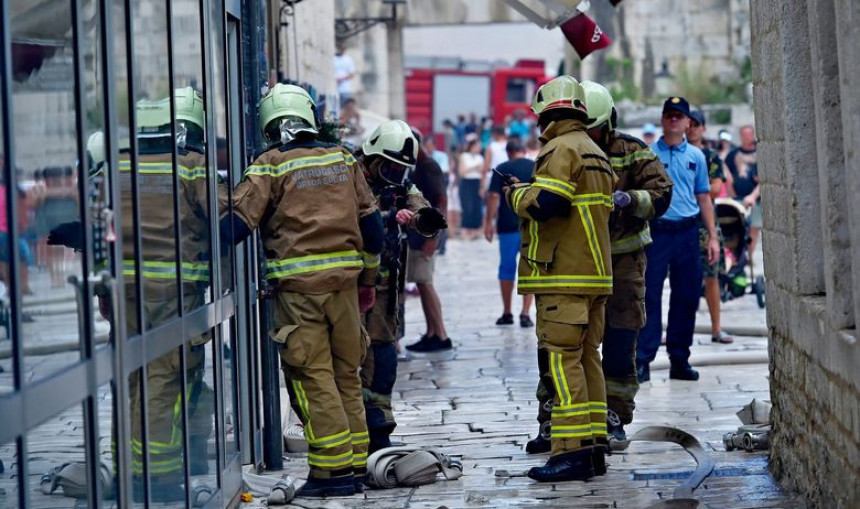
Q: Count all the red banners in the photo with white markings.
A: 1